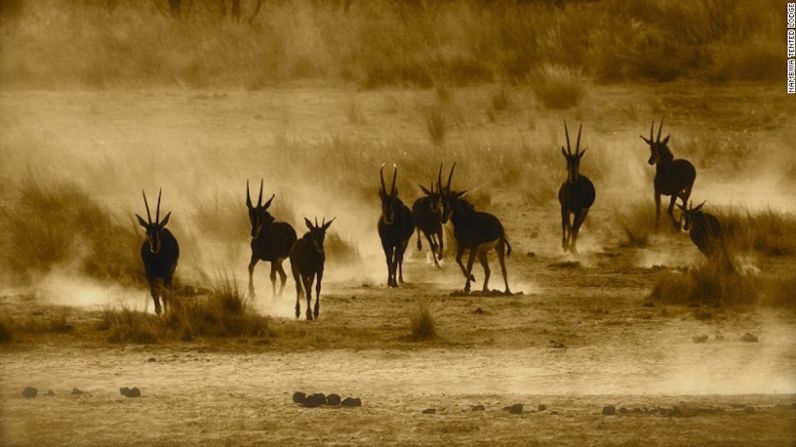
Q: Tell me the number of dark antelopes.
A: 9